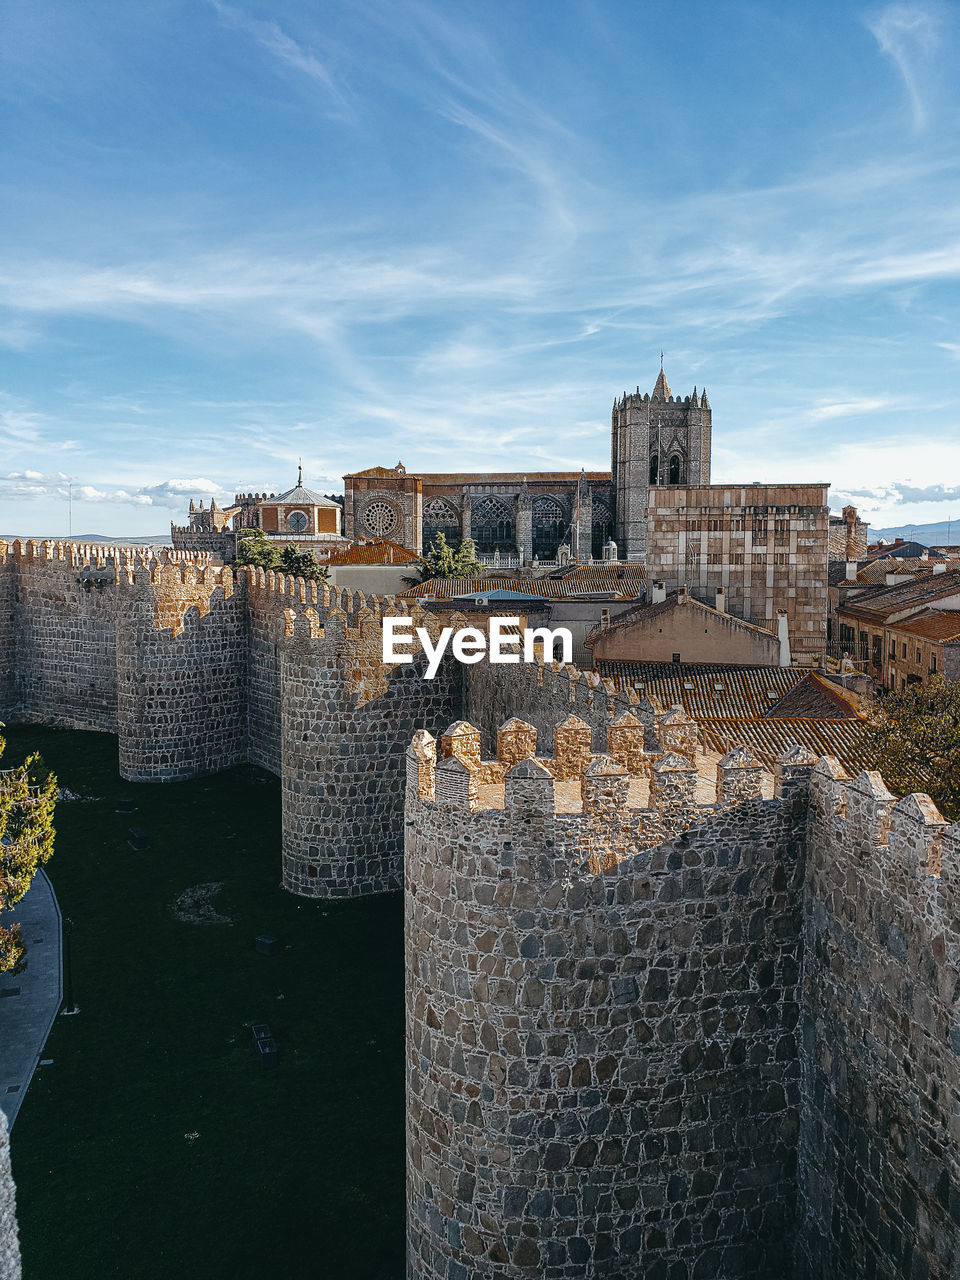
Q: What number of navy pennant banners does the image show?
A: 0